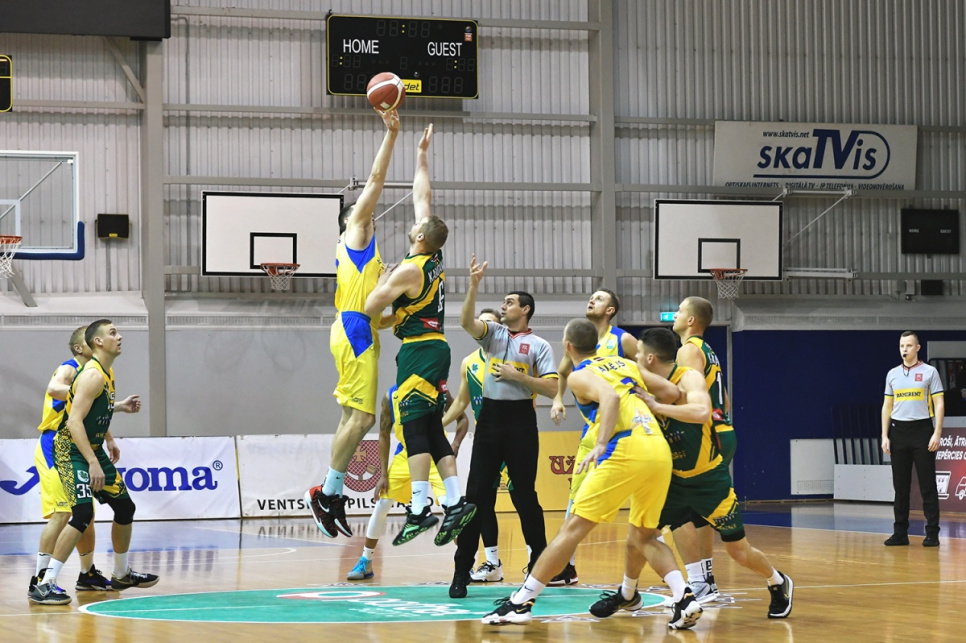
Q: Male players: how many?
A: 10